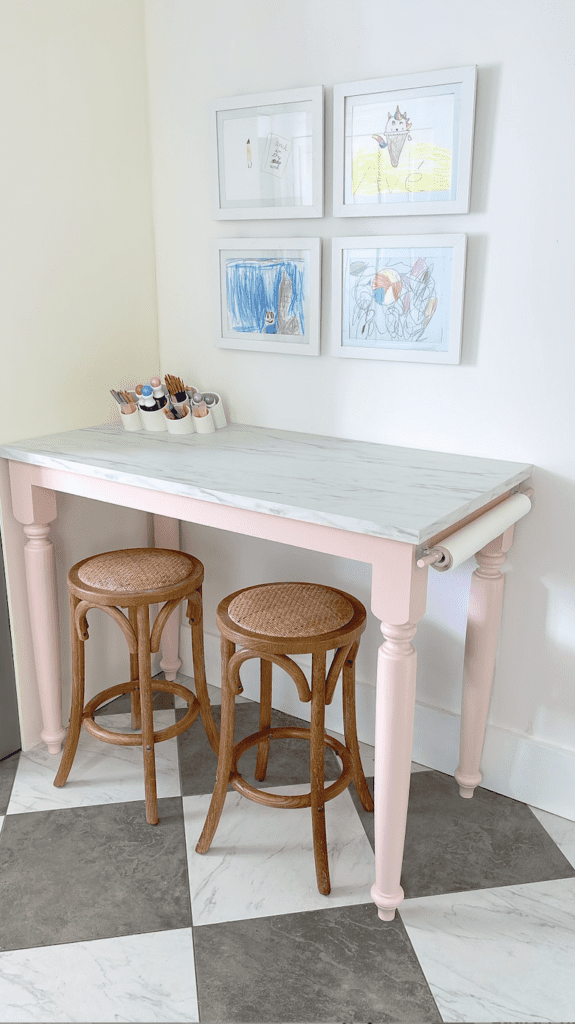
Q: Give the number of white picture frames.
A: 4